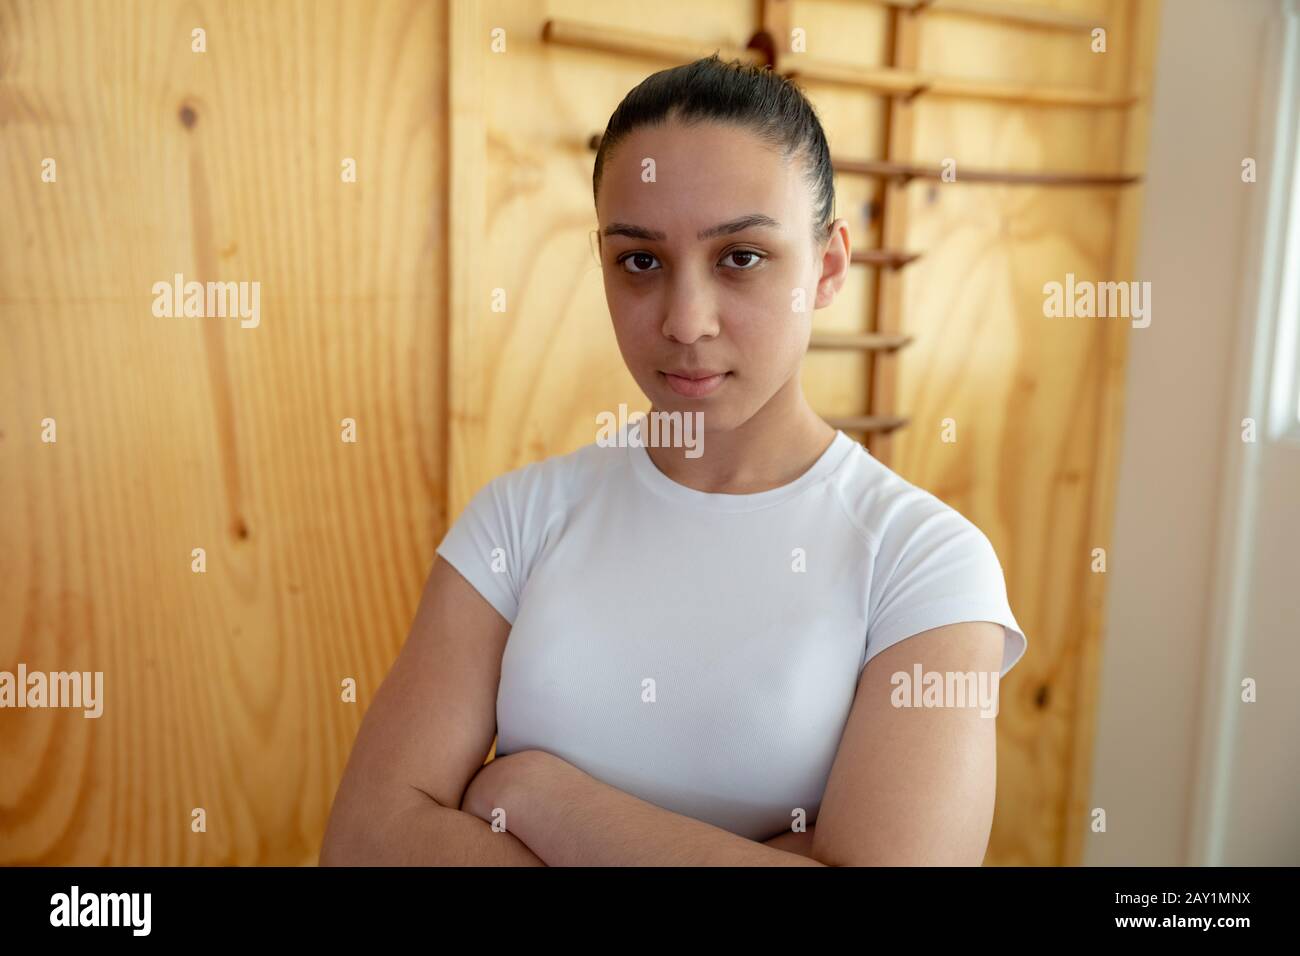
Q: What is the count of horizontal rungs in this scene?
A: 6